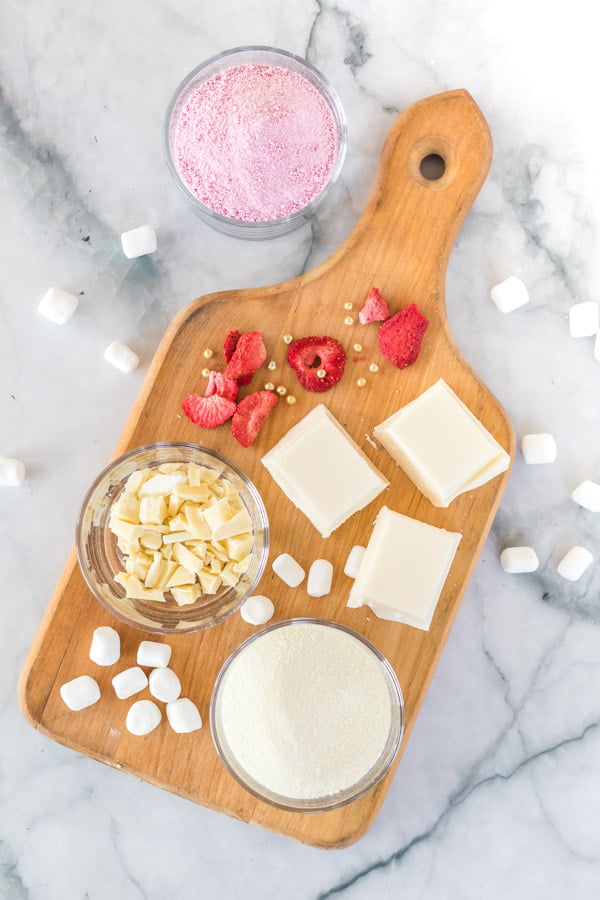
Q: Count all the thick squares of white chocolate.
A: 3